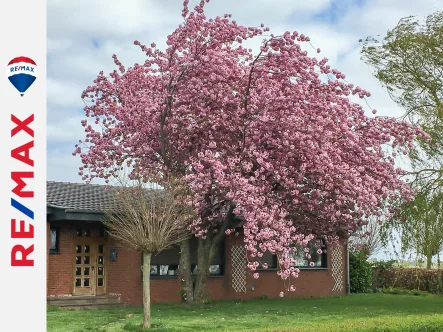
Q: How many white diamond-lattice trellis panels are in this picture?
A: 2